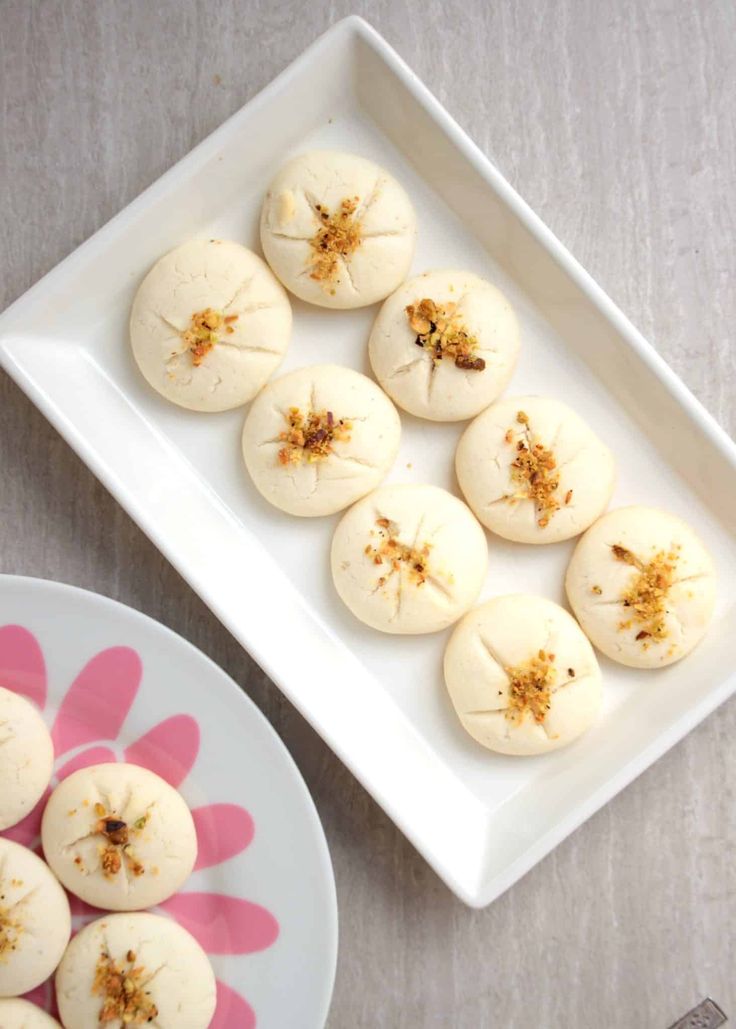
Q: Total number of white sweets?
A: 13